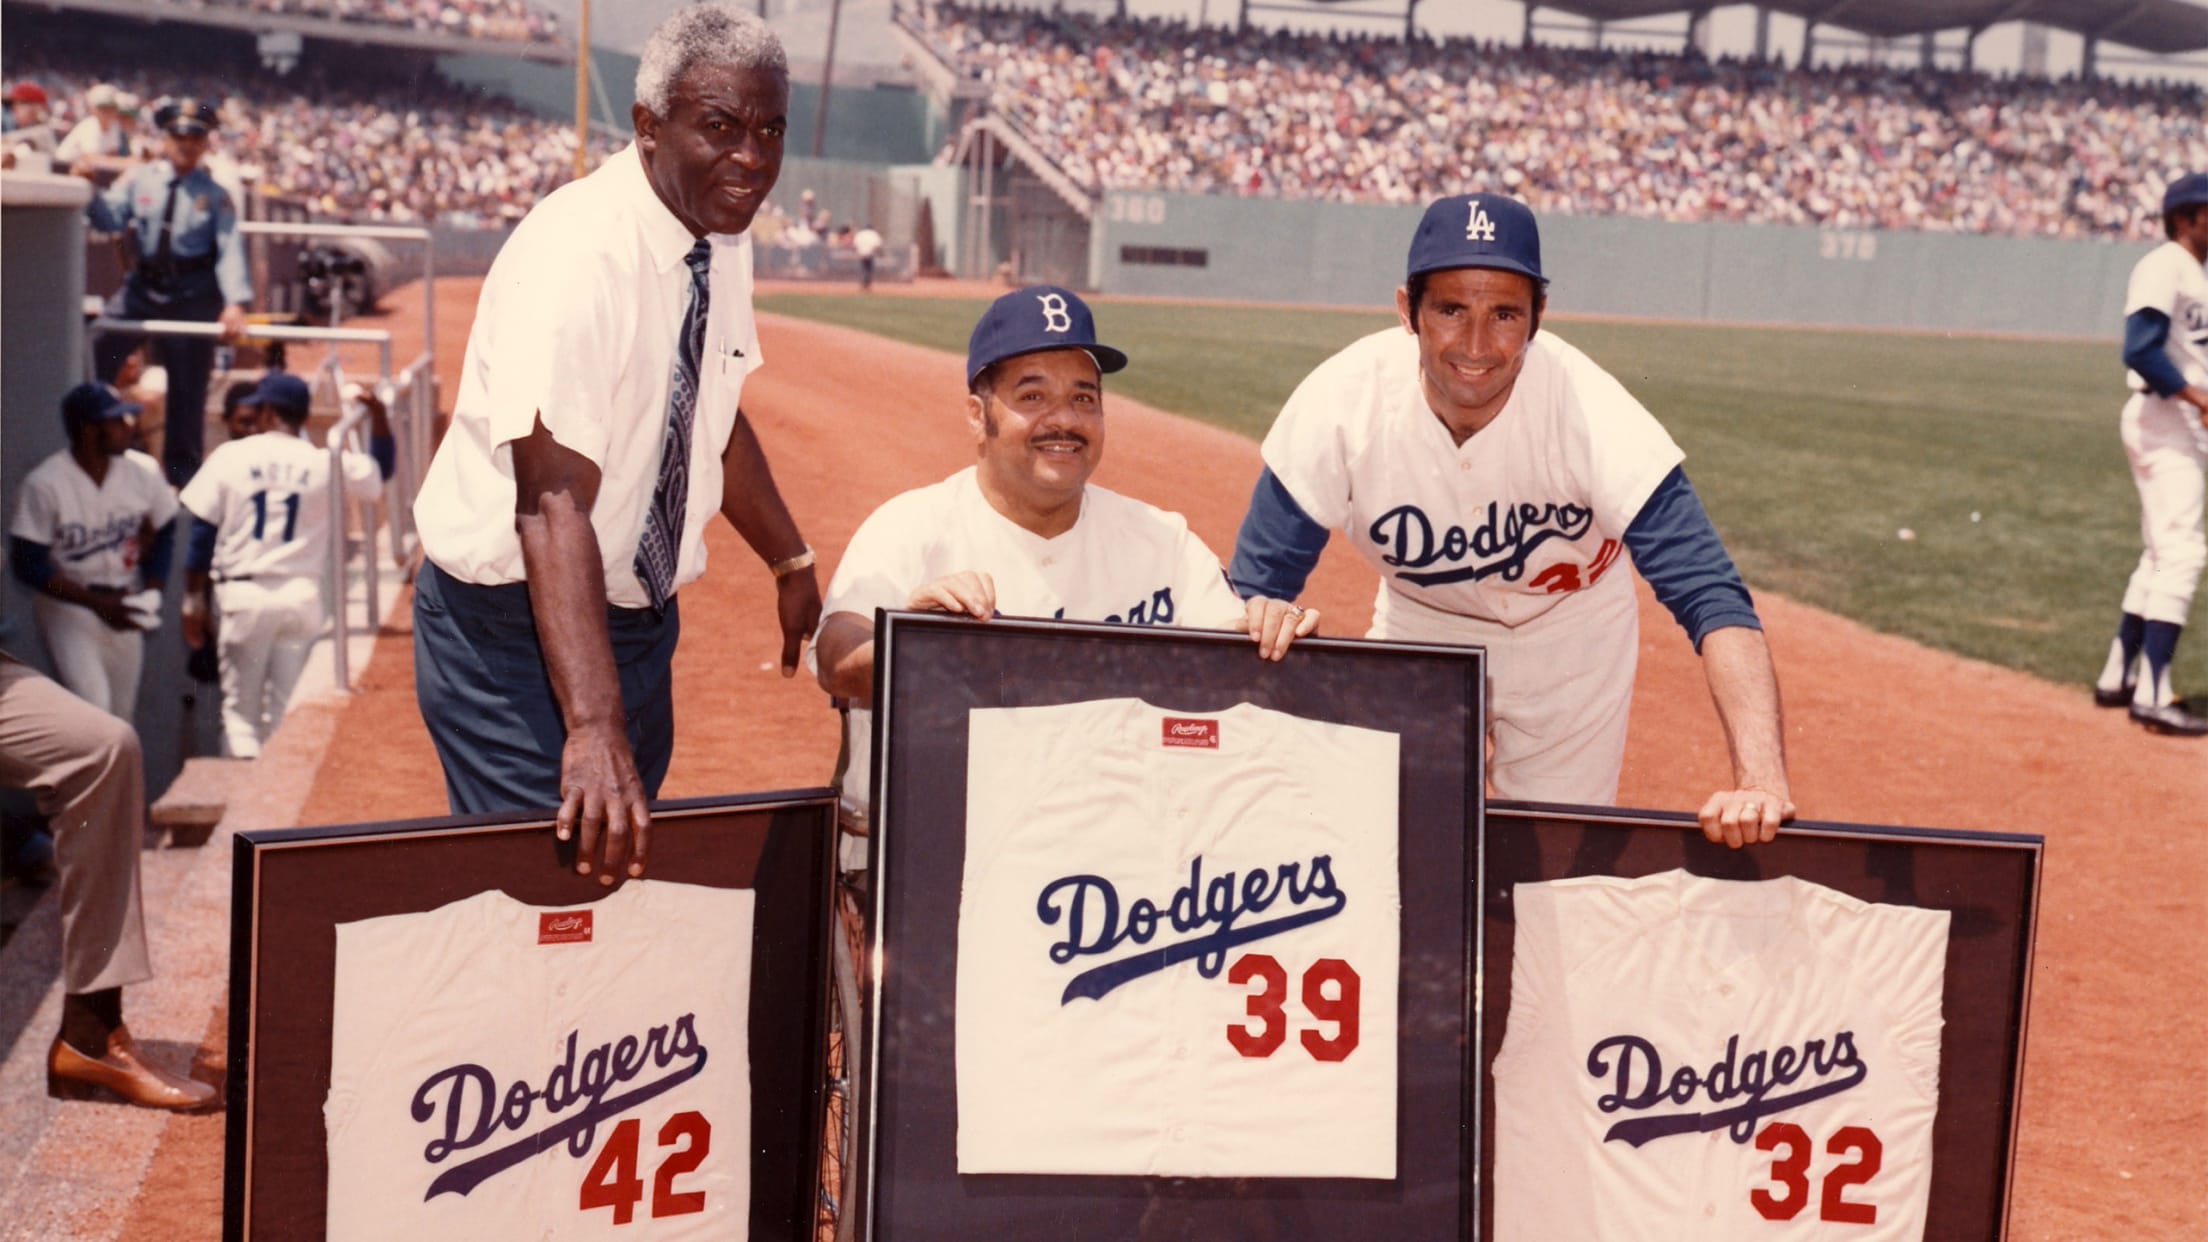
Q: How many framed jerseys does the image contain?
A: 3